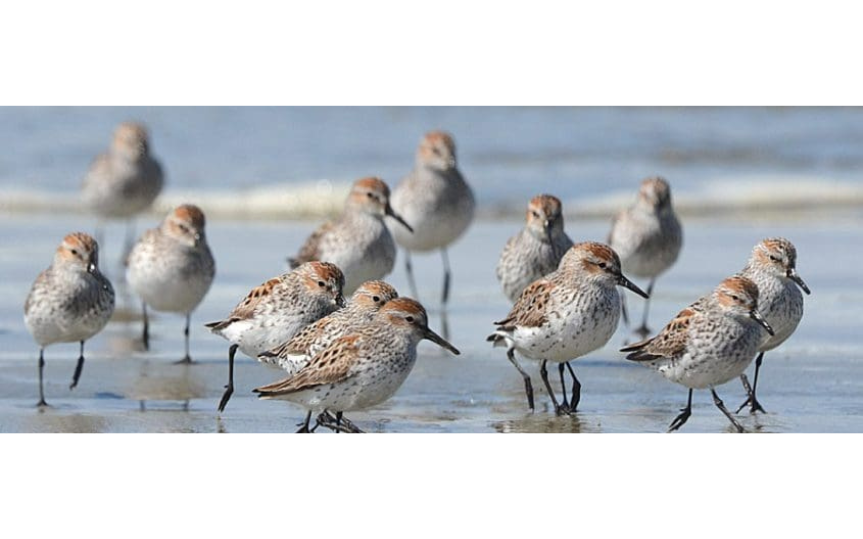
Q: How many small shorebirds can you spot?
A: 13